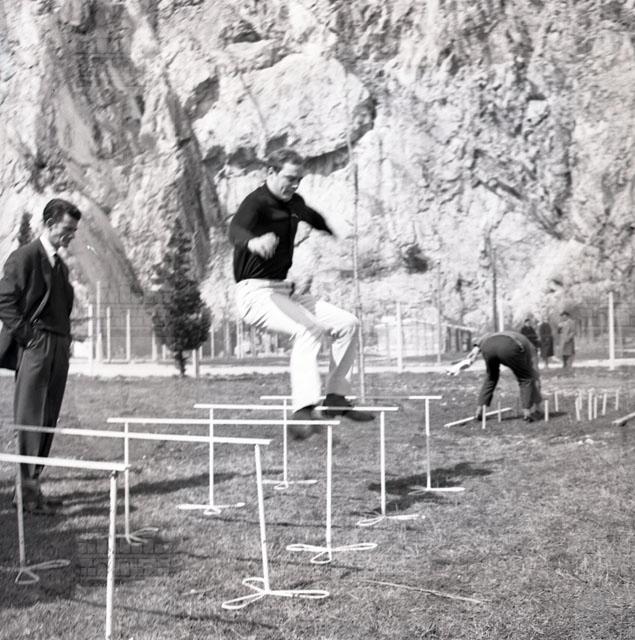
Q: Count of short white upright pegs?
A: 10